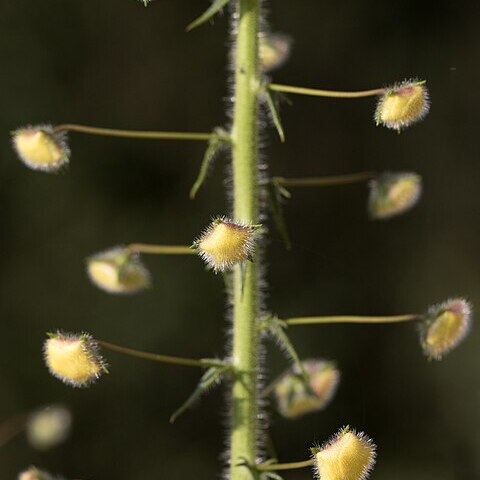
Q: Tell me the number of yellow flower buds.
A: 12